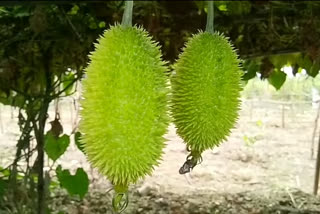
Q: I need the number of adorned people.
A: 0